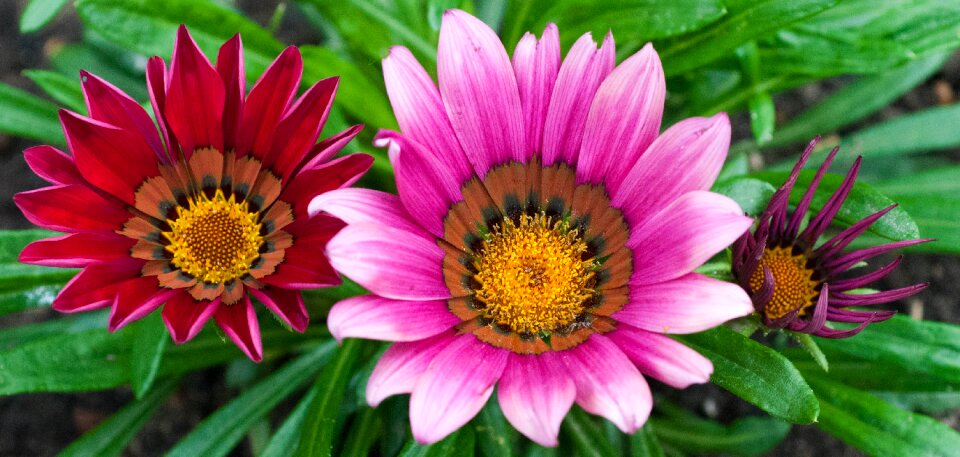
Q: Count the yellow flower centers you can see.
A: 3